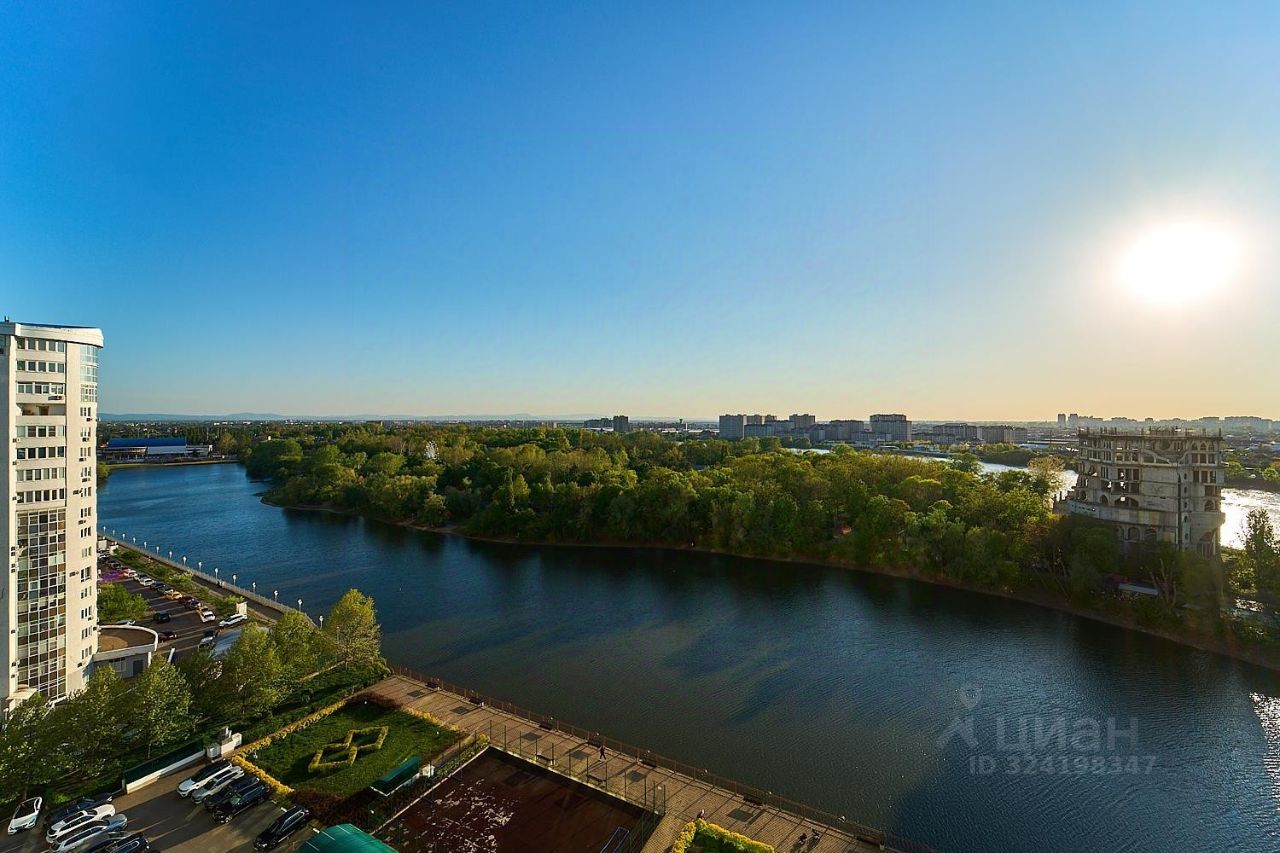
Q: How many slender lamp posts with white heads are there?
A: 15